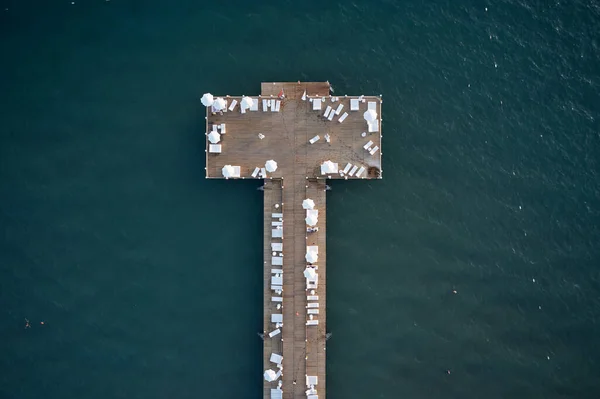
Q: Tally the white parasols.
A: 13